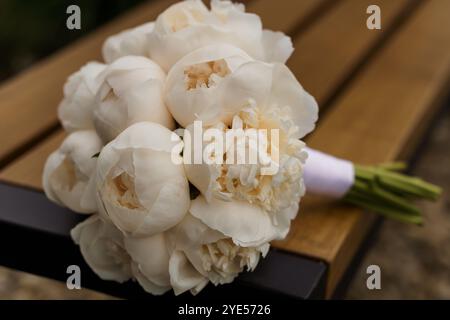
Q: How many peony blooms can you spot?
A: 11